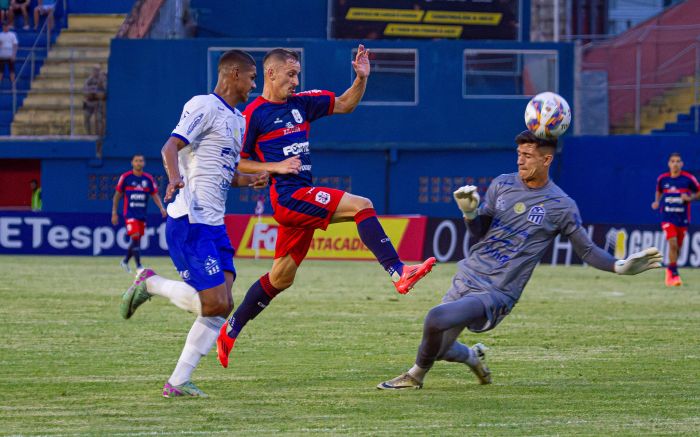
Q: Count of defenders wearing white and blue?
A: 1